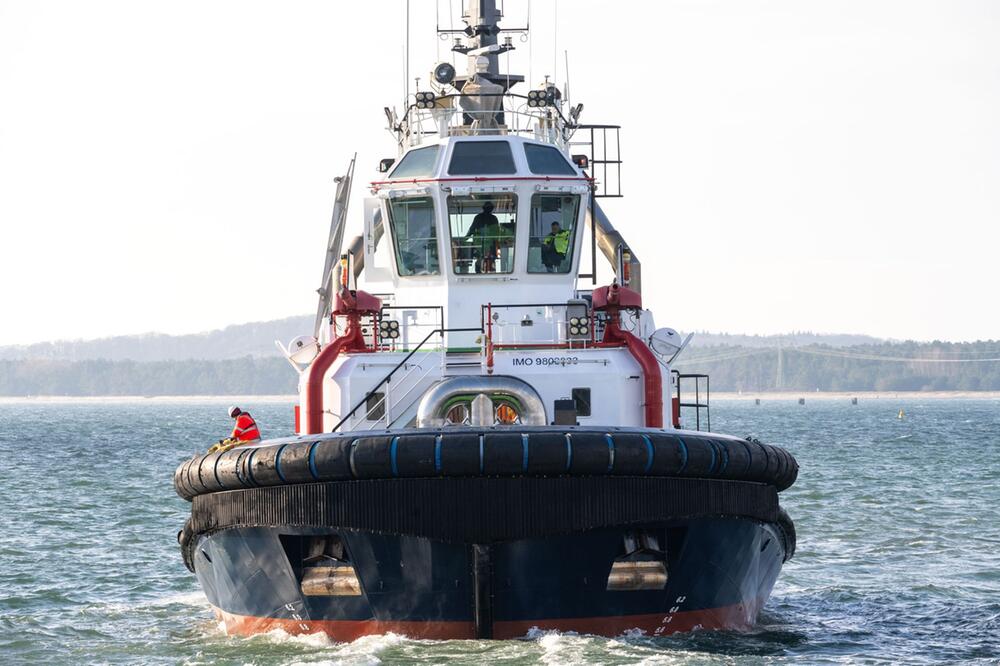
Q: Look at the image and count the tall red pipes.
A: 2